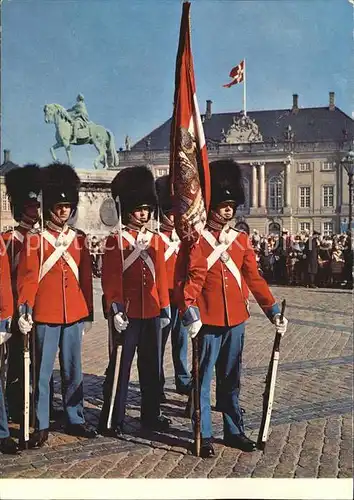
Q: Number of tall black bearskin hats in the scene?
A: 5